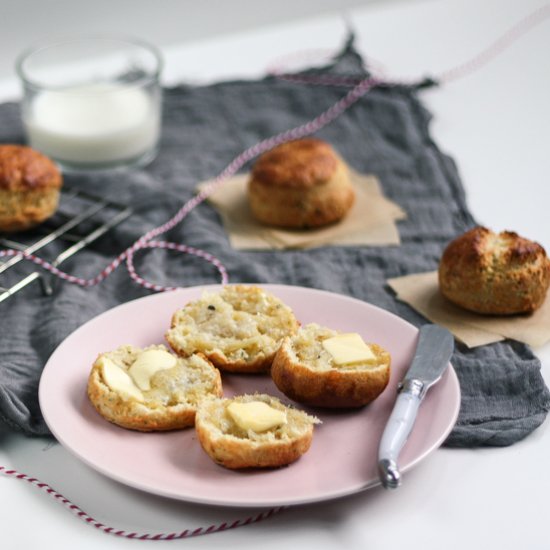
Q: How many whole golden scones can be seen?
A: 3